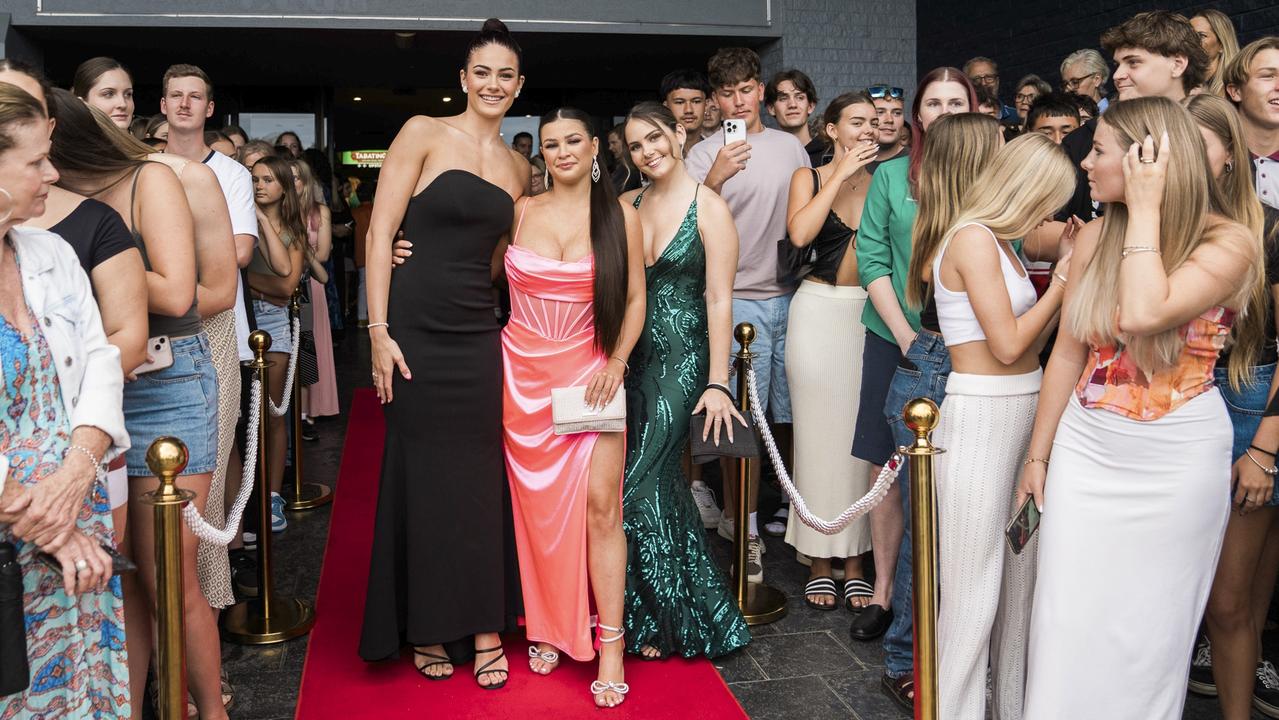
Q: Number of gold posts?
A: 5